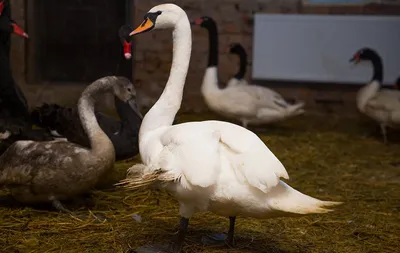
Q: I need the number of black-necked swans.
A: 3